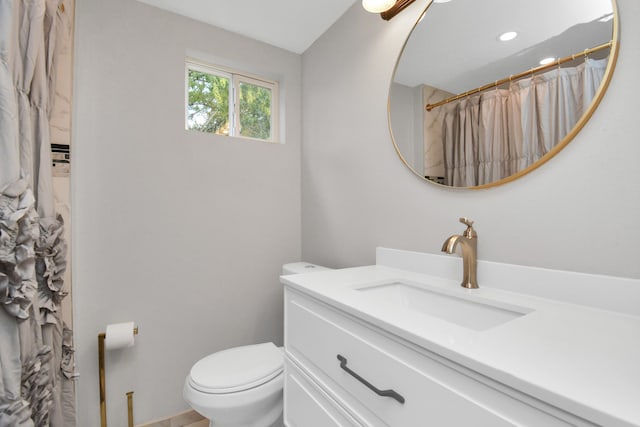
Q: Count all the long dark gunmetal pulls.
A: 1